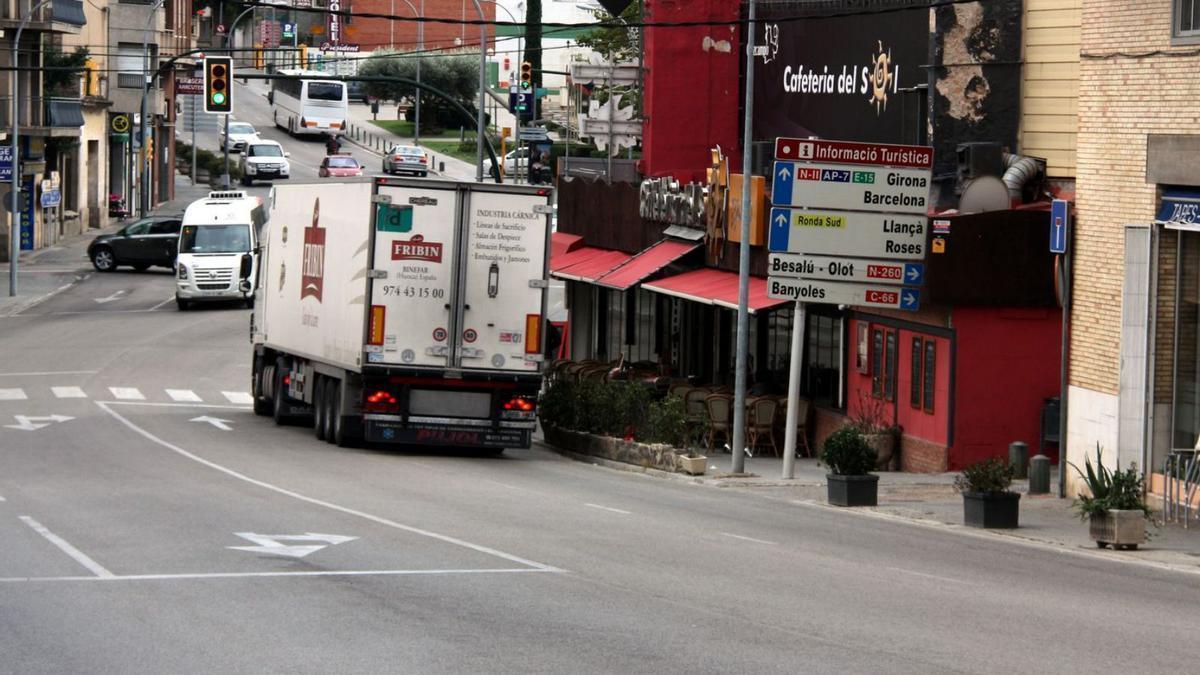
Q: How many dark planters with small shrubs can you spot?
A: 2